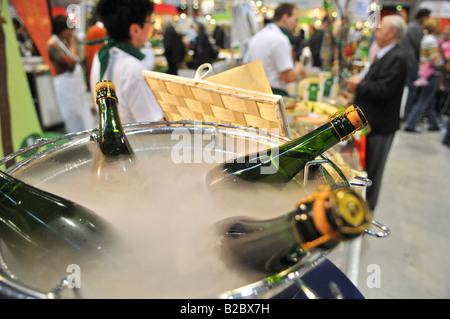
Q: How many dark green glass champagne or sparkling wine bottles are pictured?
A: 4